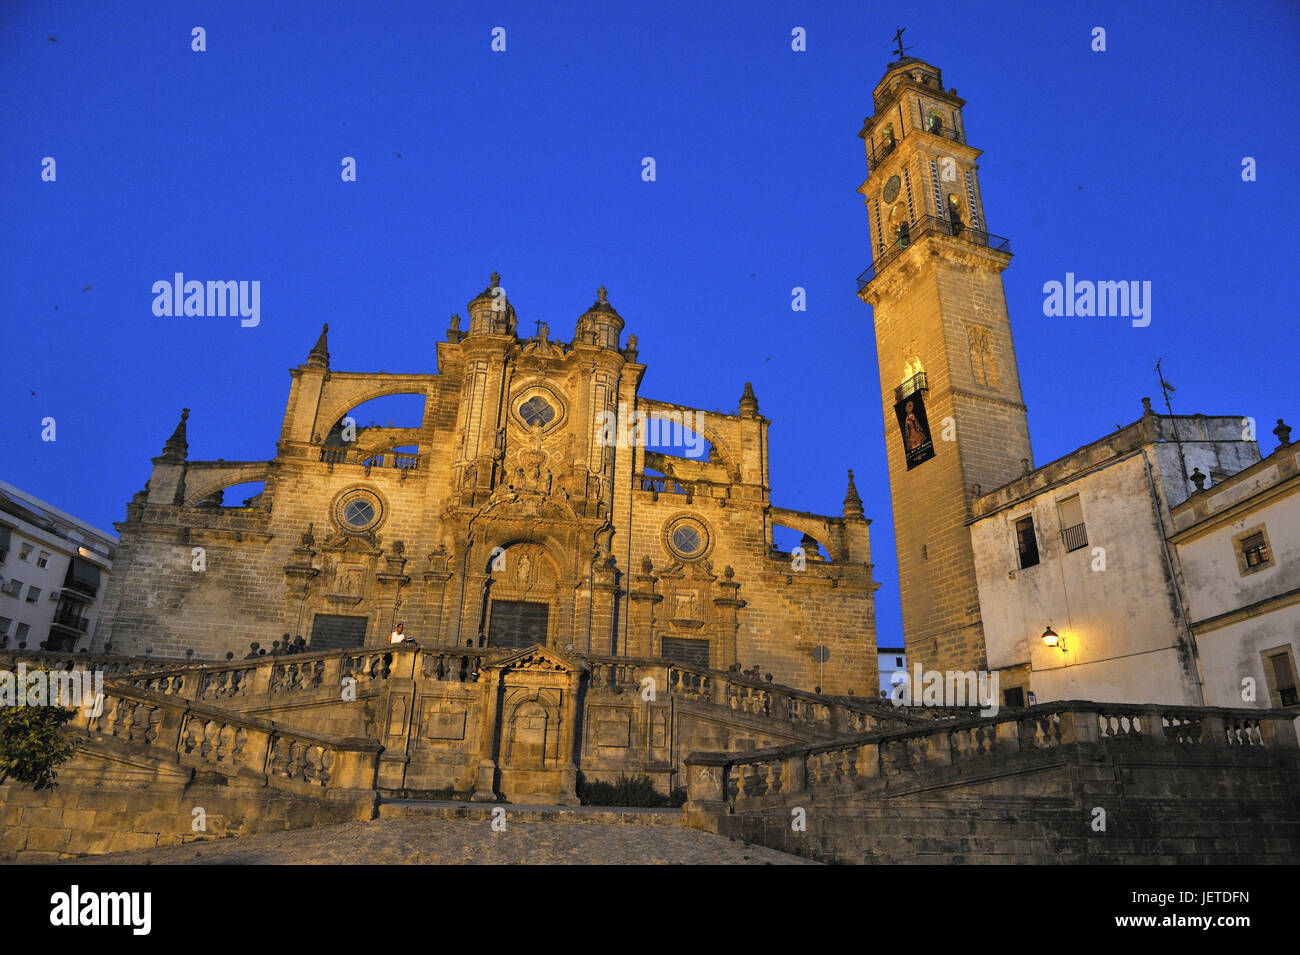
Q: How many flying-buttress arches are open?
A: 4